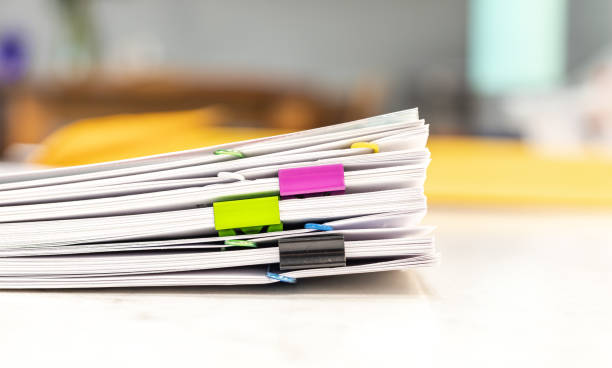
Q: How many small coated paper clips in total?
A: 6